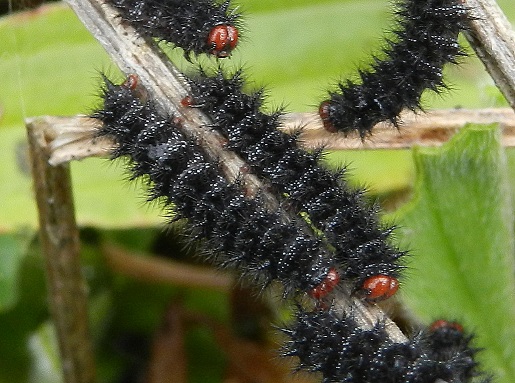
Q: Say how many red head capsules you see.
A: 5